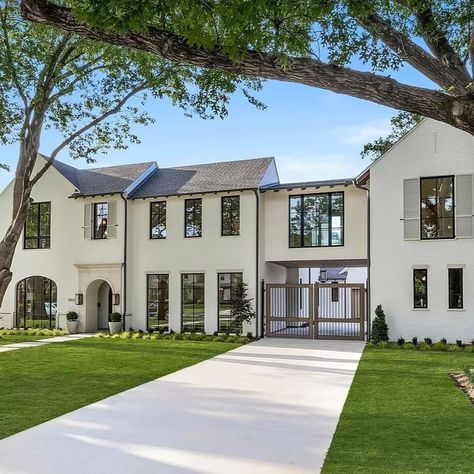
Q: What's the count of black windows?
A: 13